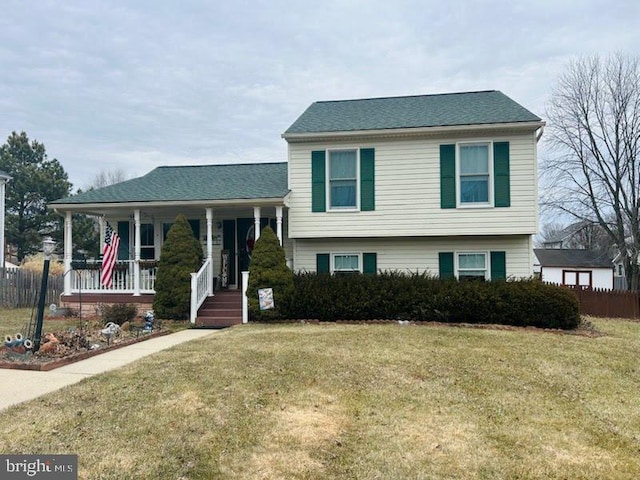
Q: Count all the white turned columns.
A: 5